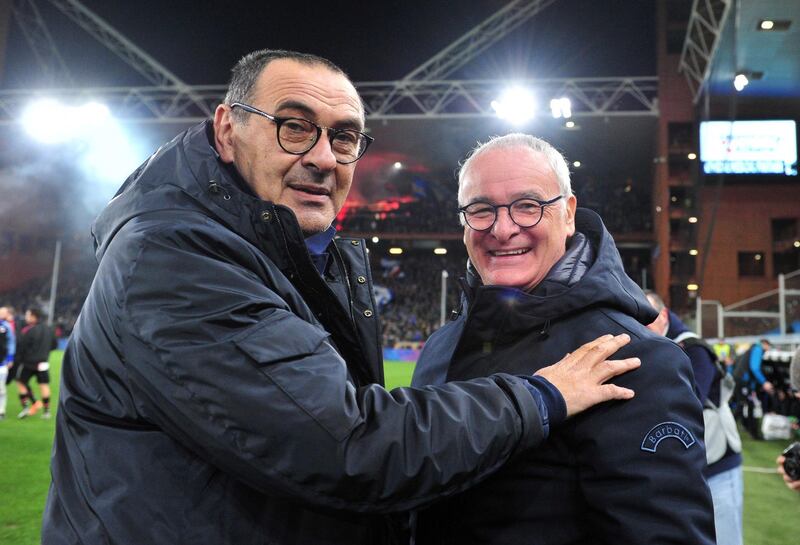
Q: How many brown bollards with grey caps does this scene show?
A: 0